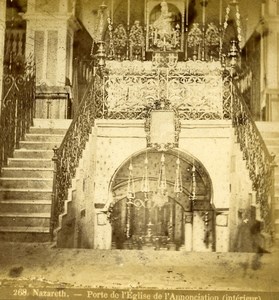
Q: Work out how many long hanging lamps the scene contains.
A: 5